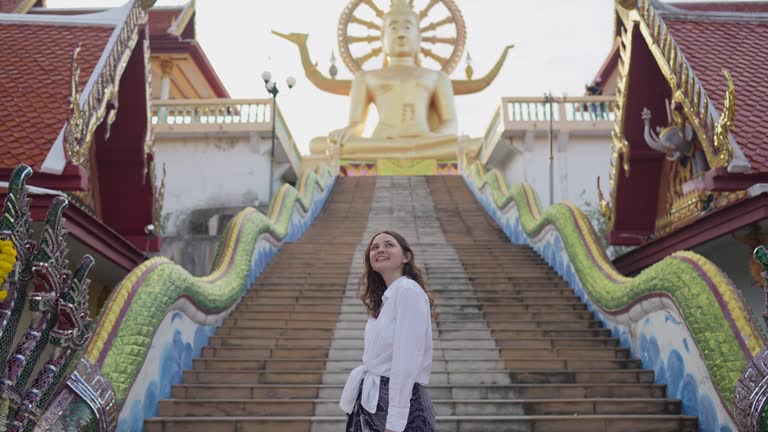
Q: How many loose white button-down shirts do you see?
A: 1